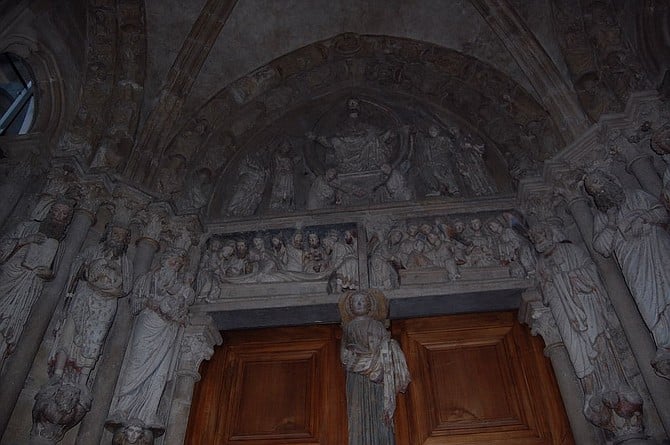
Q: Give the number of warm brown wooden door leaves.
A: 2